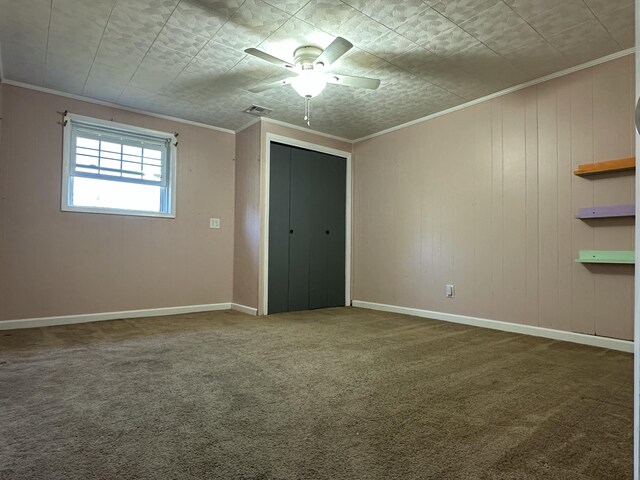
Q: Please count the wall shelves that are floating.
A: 3